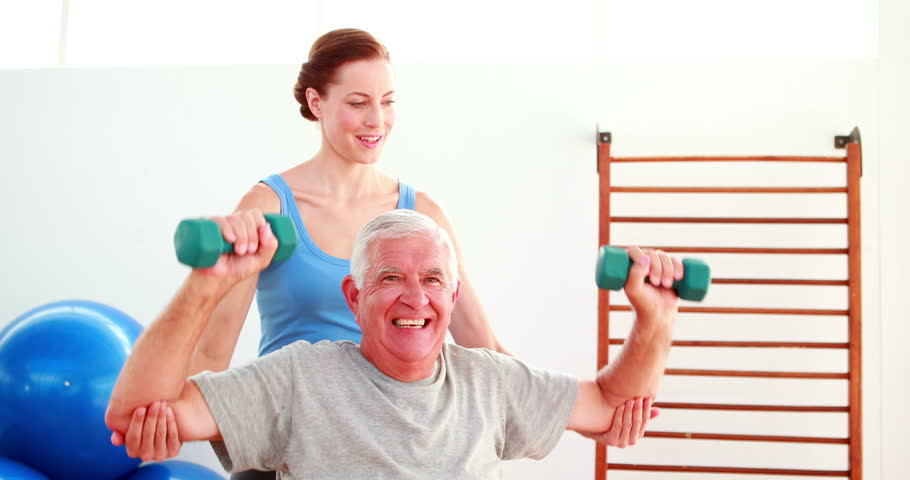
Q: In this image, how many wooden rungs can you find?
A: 11